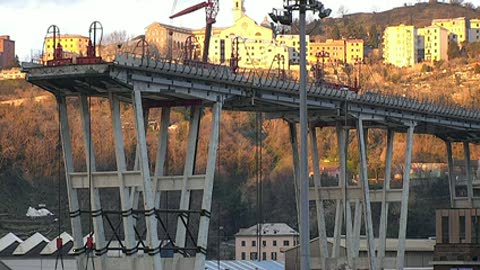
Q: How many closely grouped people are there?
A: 0